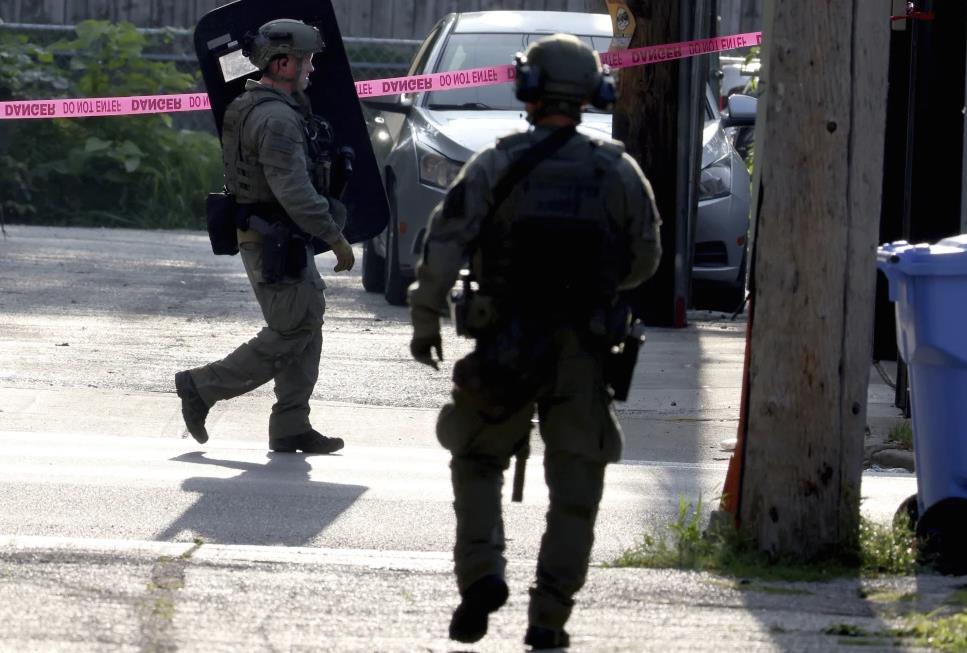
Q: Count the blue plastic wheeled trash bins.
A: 1